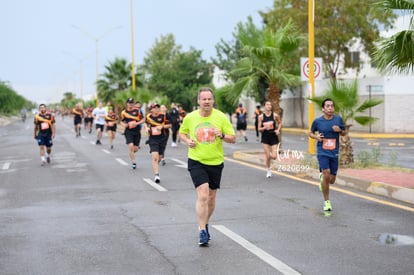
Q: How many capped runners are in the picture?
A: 2